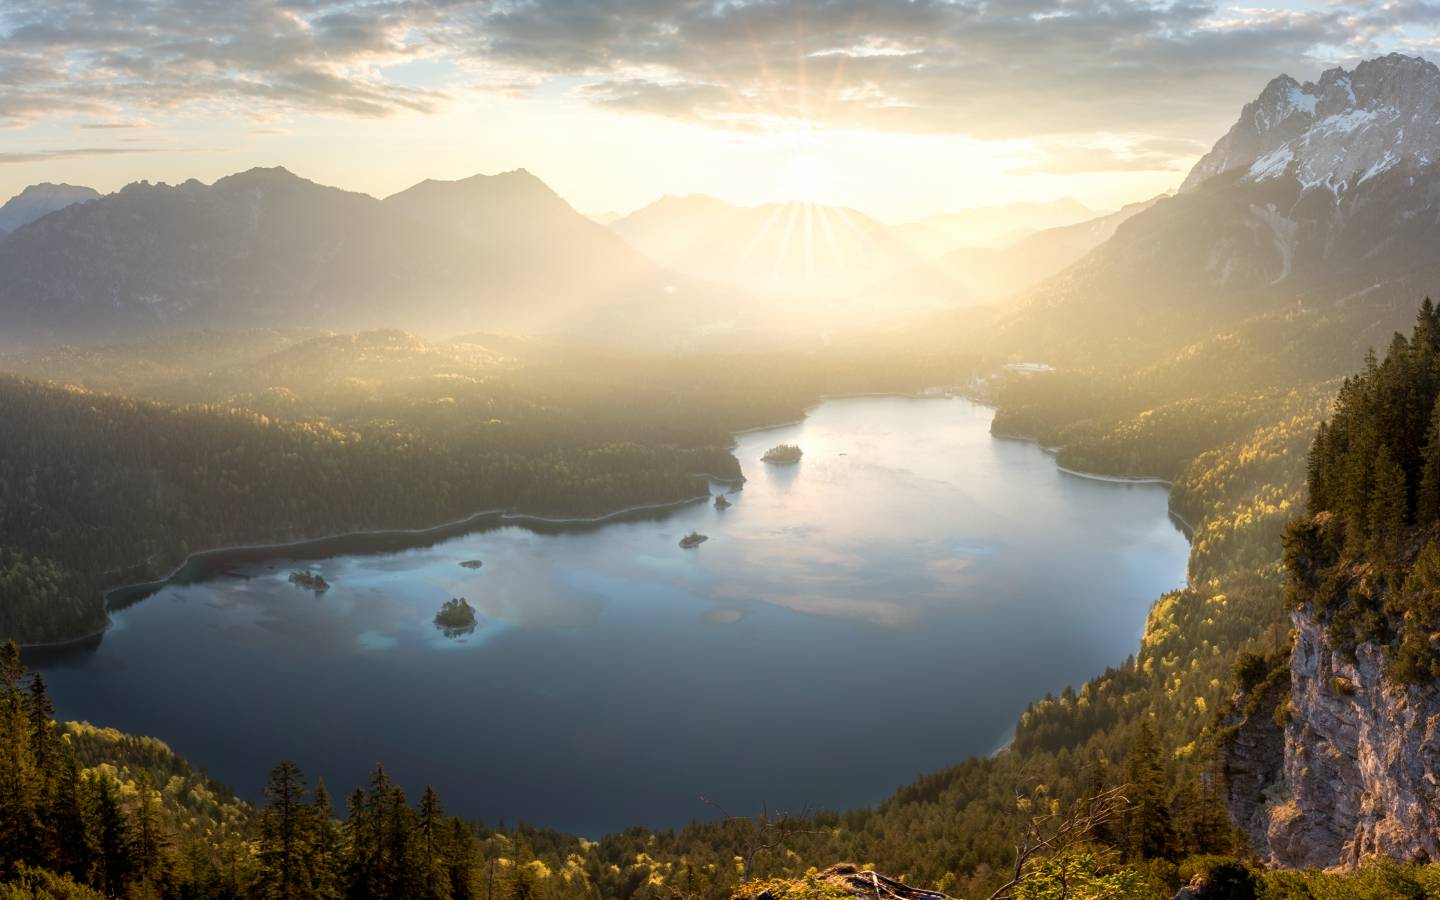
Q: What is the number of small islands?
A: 6